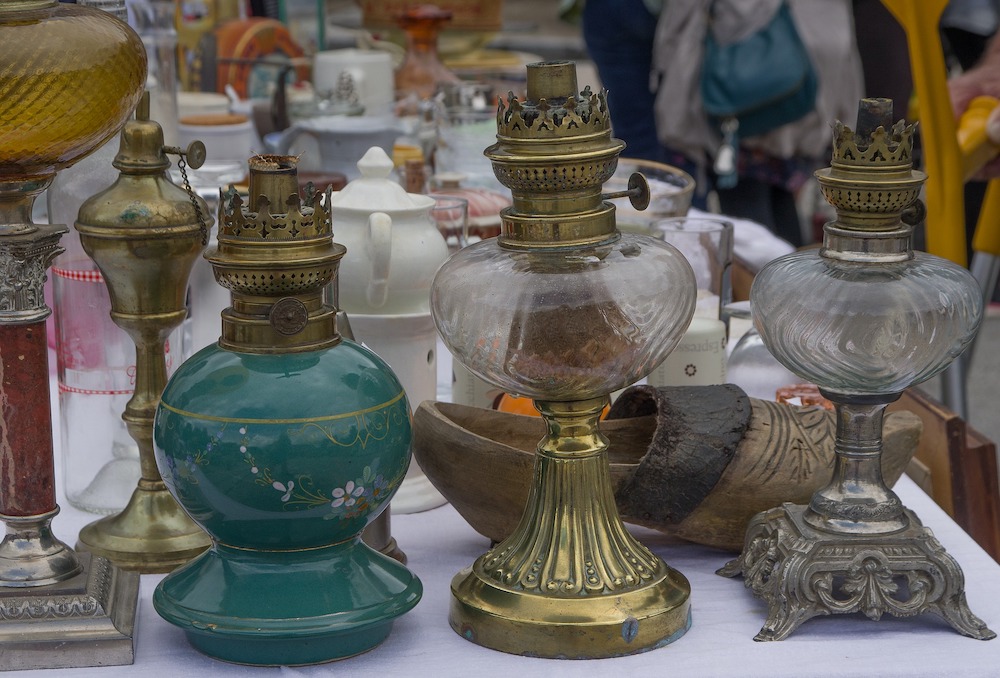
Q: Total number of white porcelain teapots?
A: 1